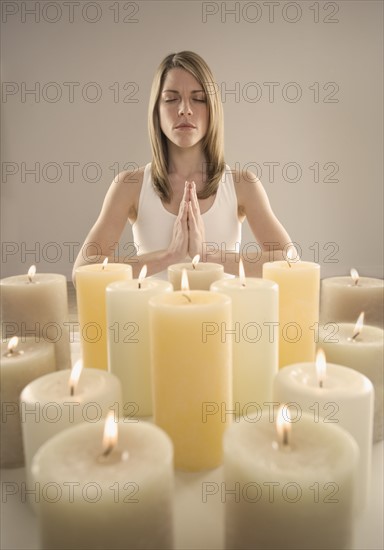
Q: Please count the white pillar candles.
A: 11